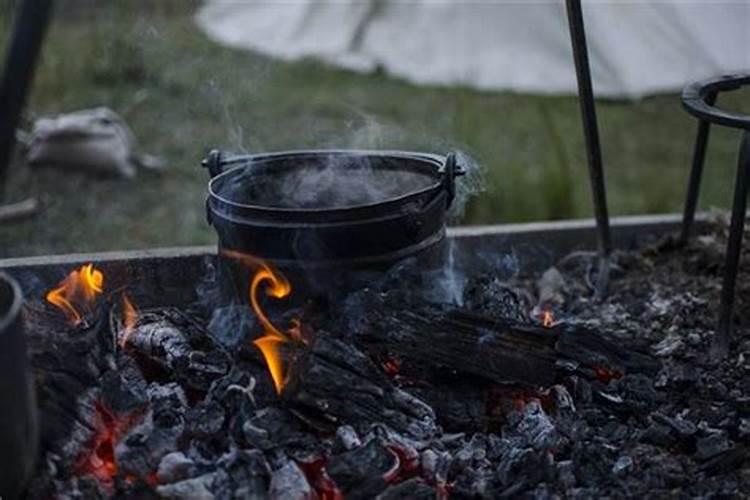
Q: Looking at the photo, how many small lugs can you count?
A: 2